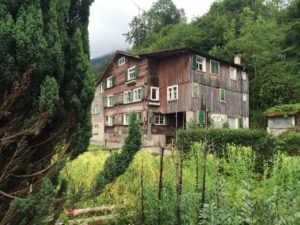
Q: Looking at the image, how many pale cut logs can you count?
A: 2